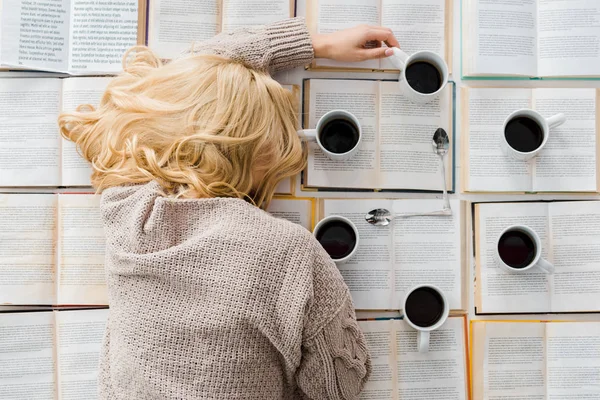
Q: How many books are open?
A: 15